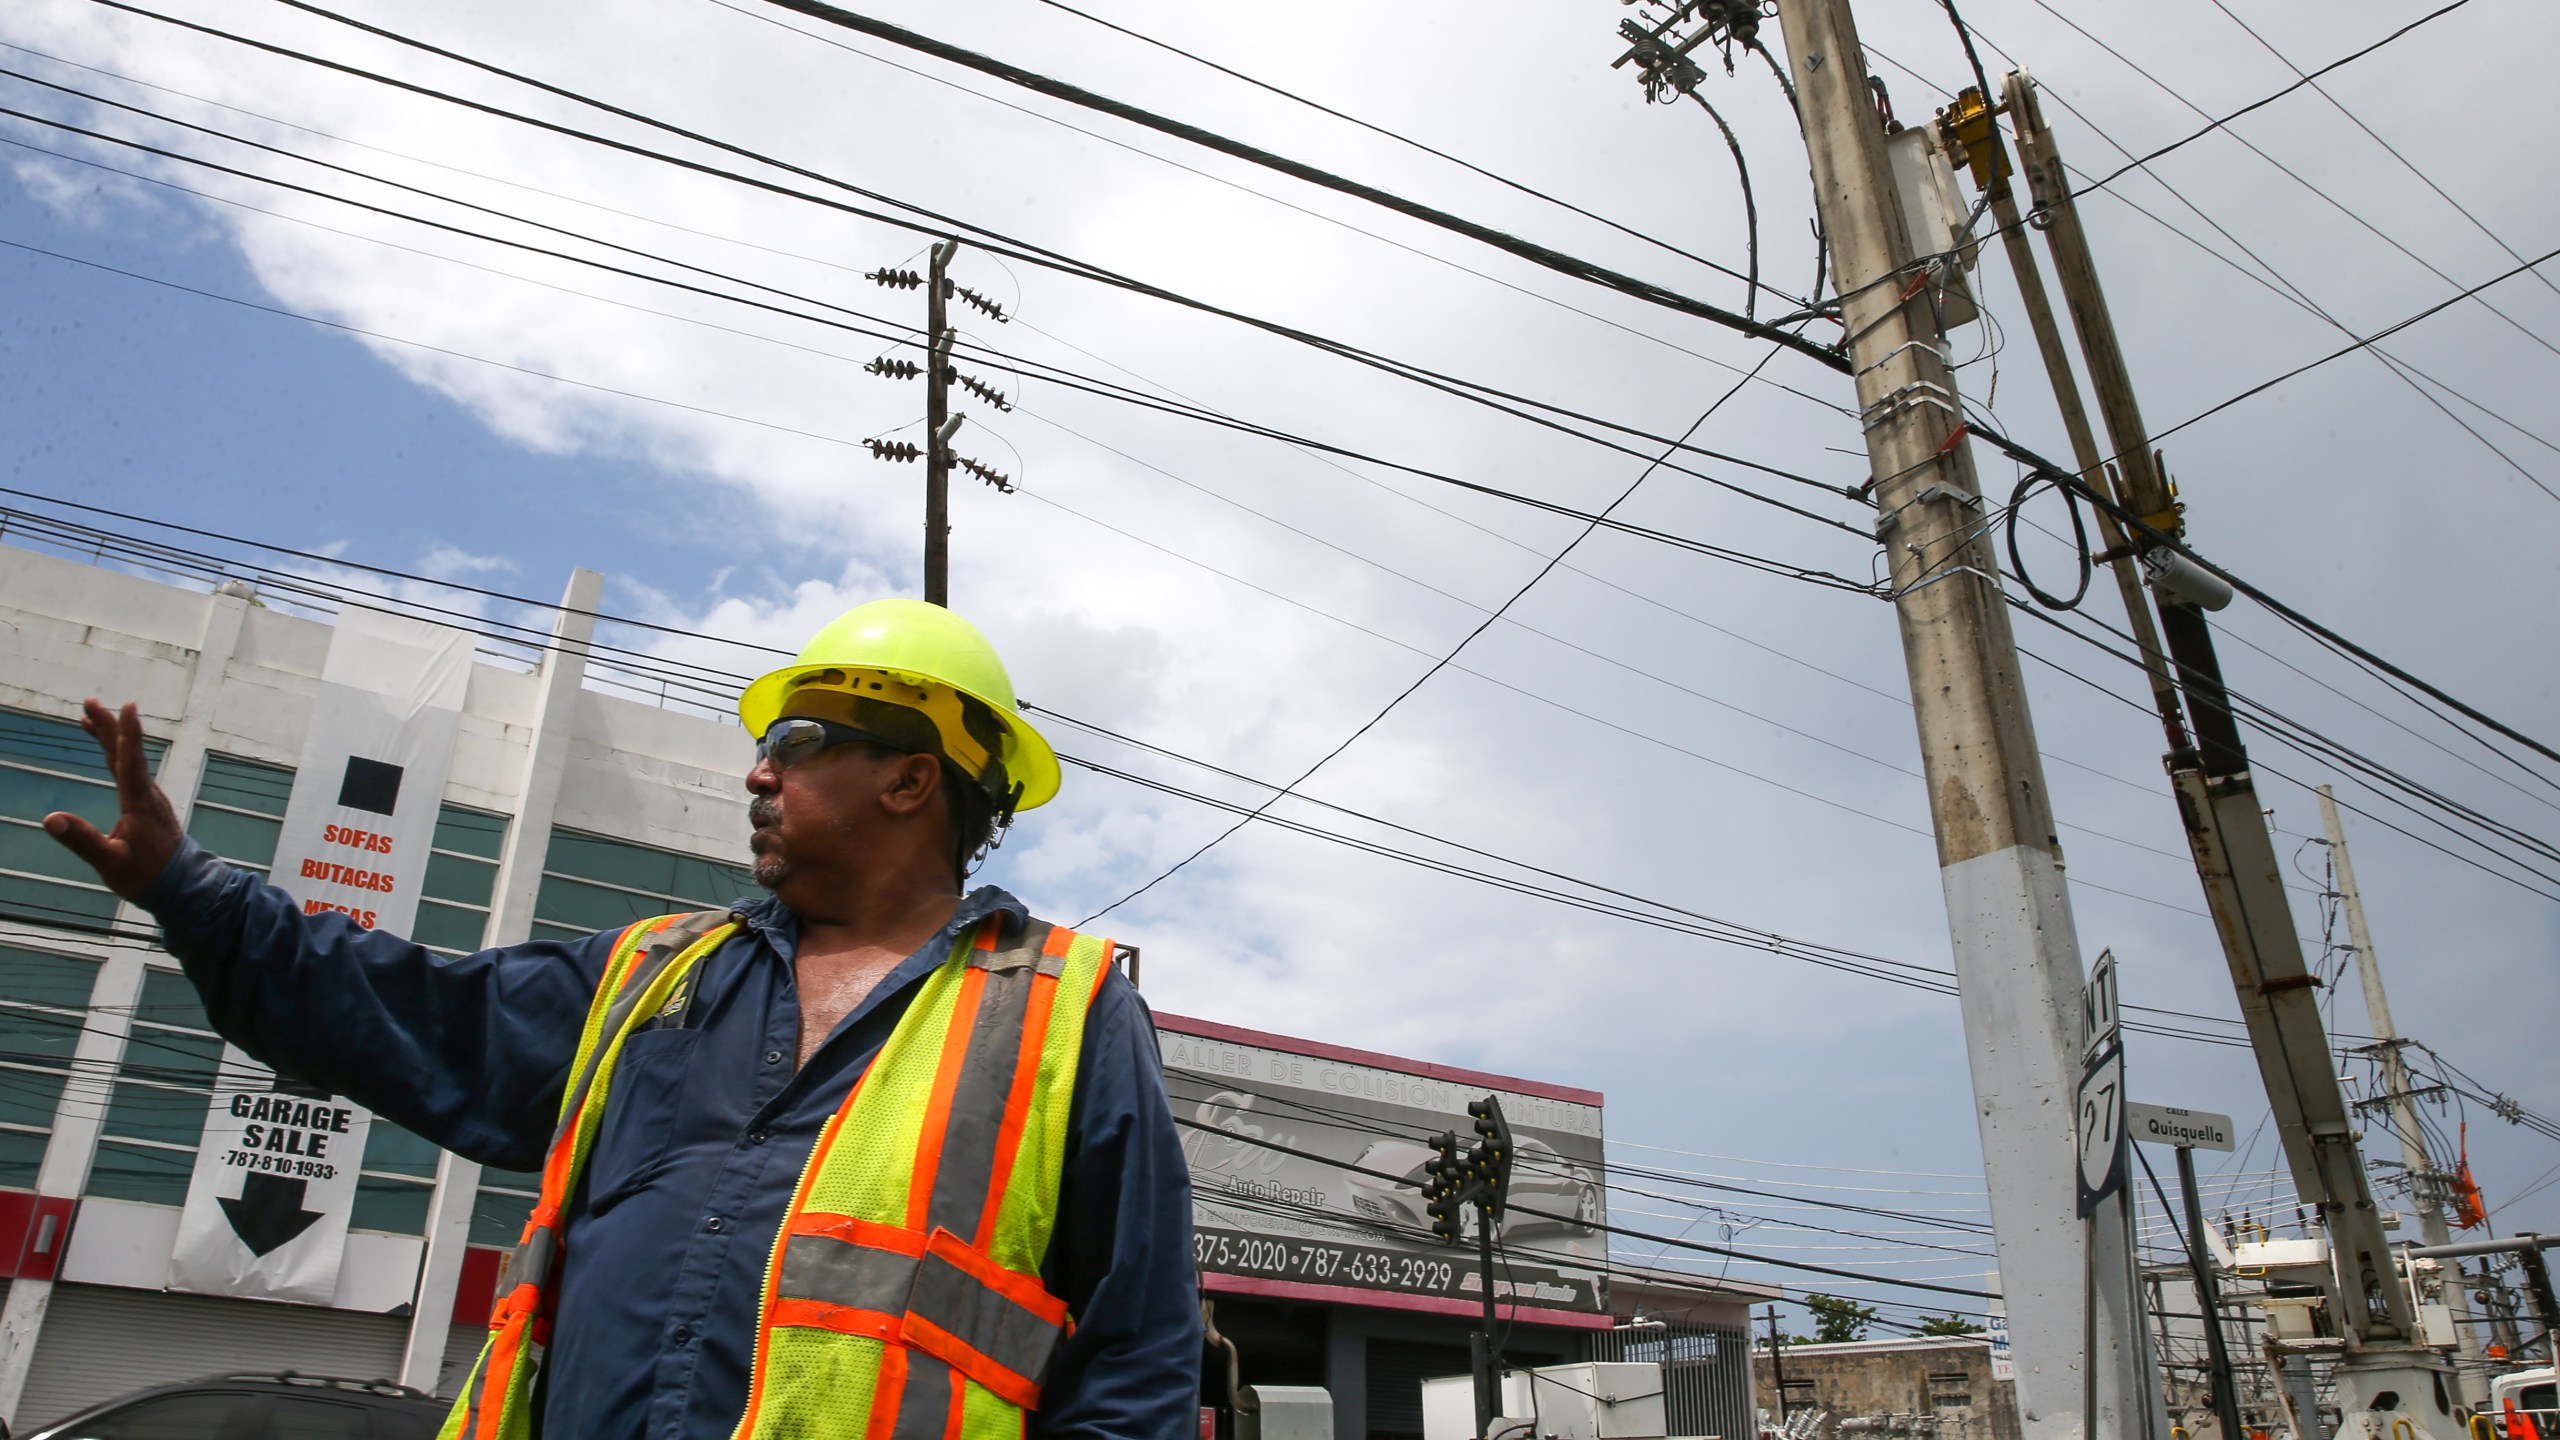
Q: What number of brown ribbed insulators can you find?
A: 6